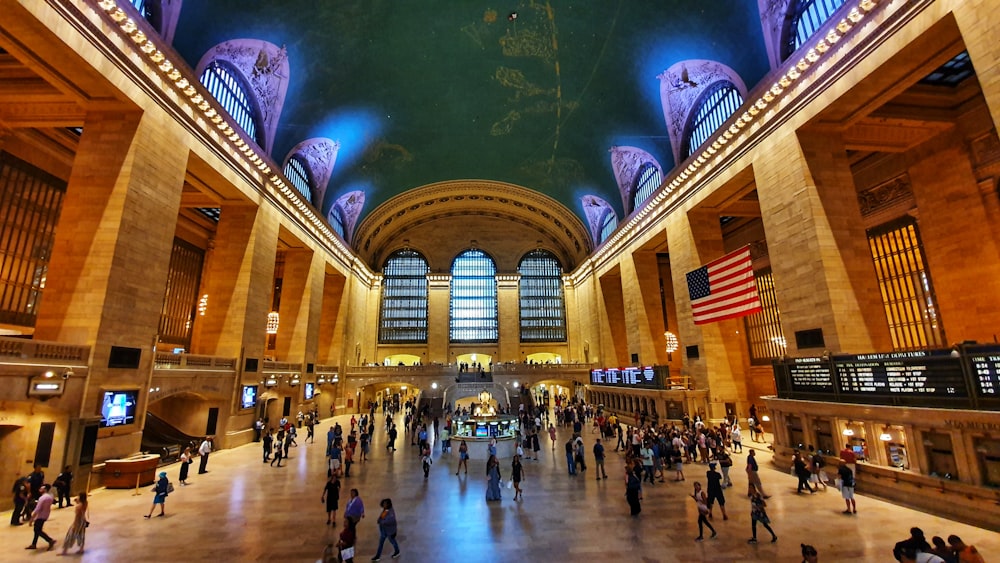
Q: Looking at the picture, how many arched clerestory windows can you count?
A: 8